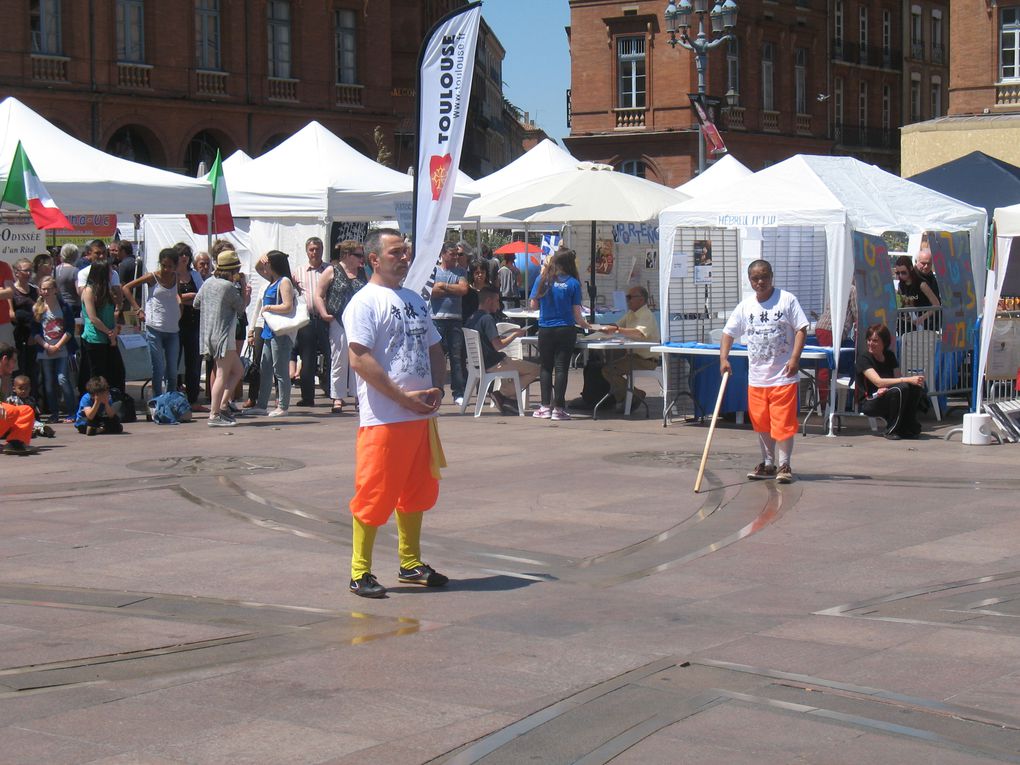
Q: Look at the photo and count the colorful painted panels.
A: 2